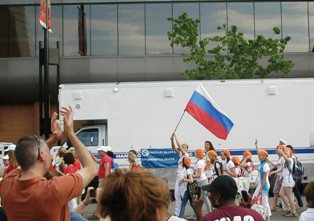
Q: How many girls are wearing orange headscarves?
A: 9